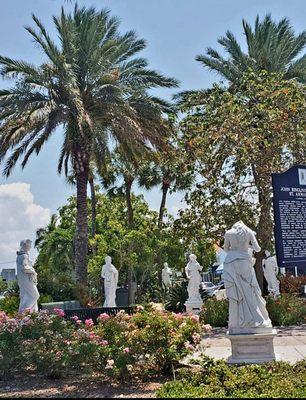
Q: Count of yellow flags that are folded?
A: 0